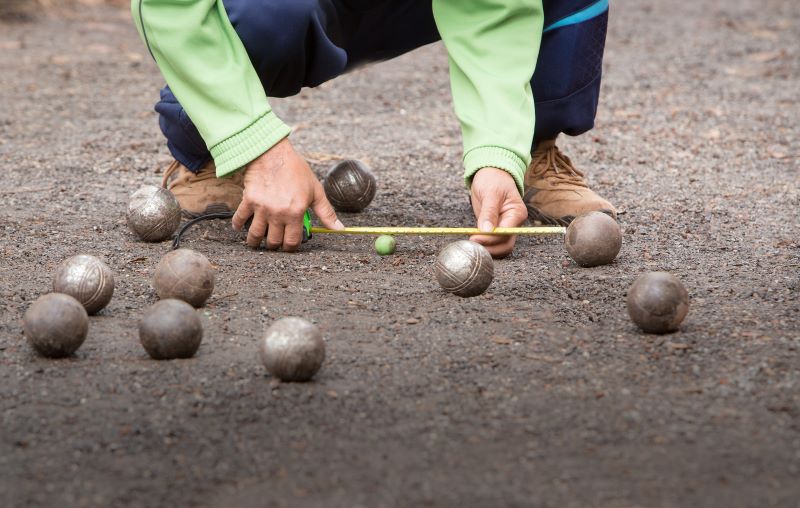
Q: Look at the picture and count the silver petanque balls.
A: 10